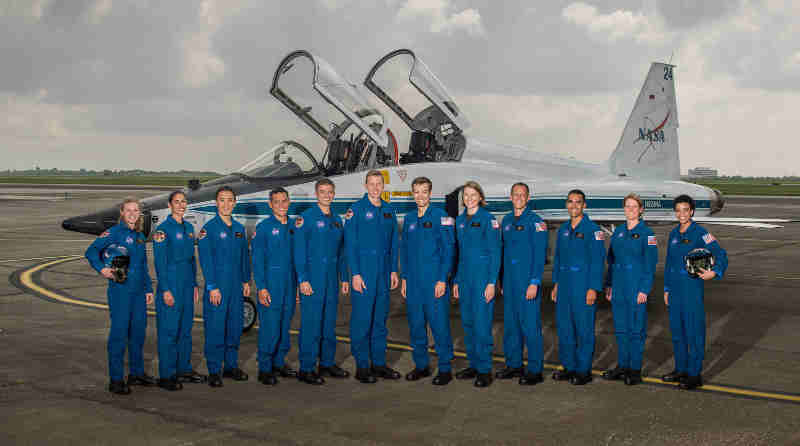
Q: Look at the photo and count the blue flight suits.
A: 12